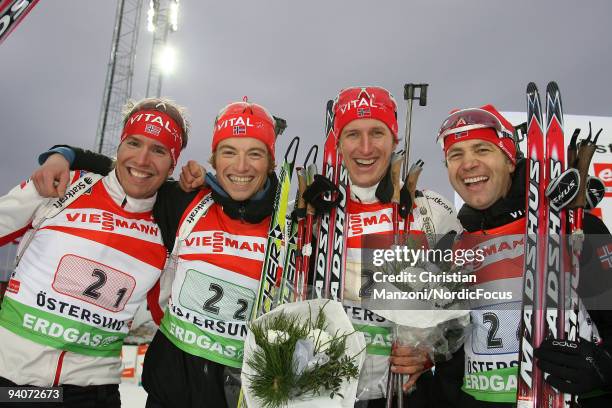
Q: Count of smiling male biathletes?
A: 4